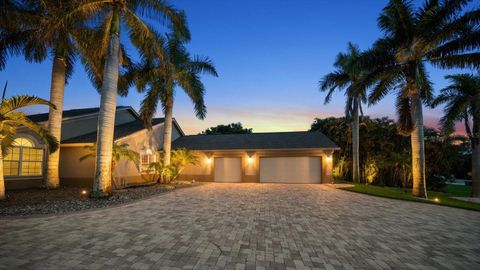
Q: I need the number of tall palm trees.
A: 6